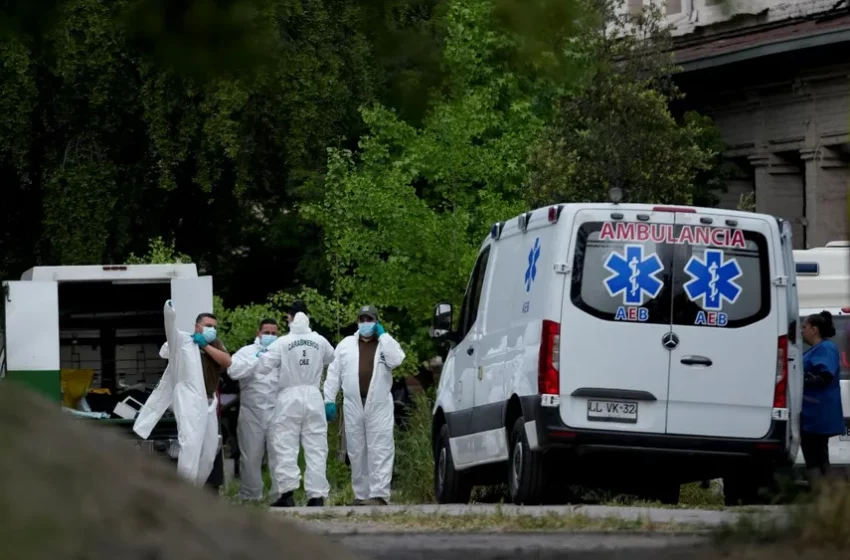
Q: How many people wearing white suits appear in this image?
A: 4